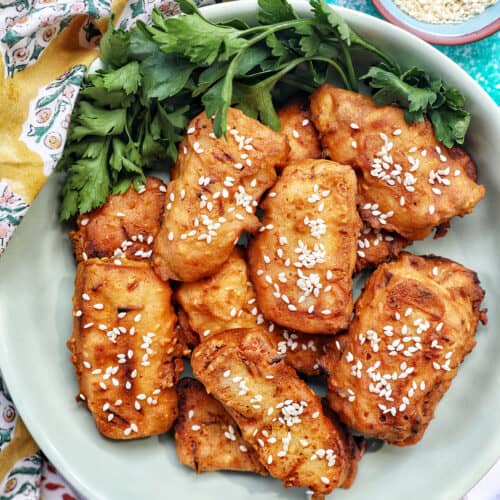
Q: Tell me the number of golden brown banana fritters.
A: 11